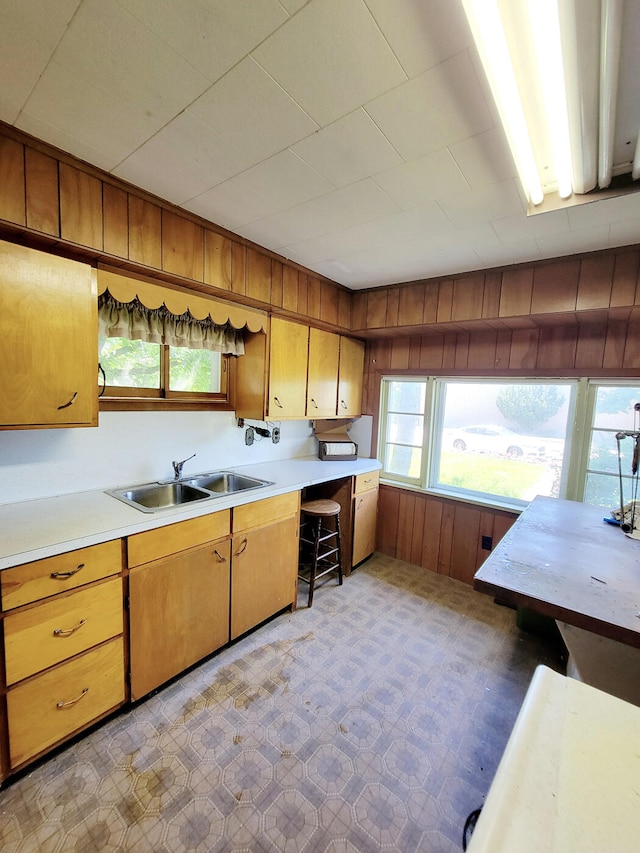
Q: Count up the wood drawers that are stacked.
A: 3